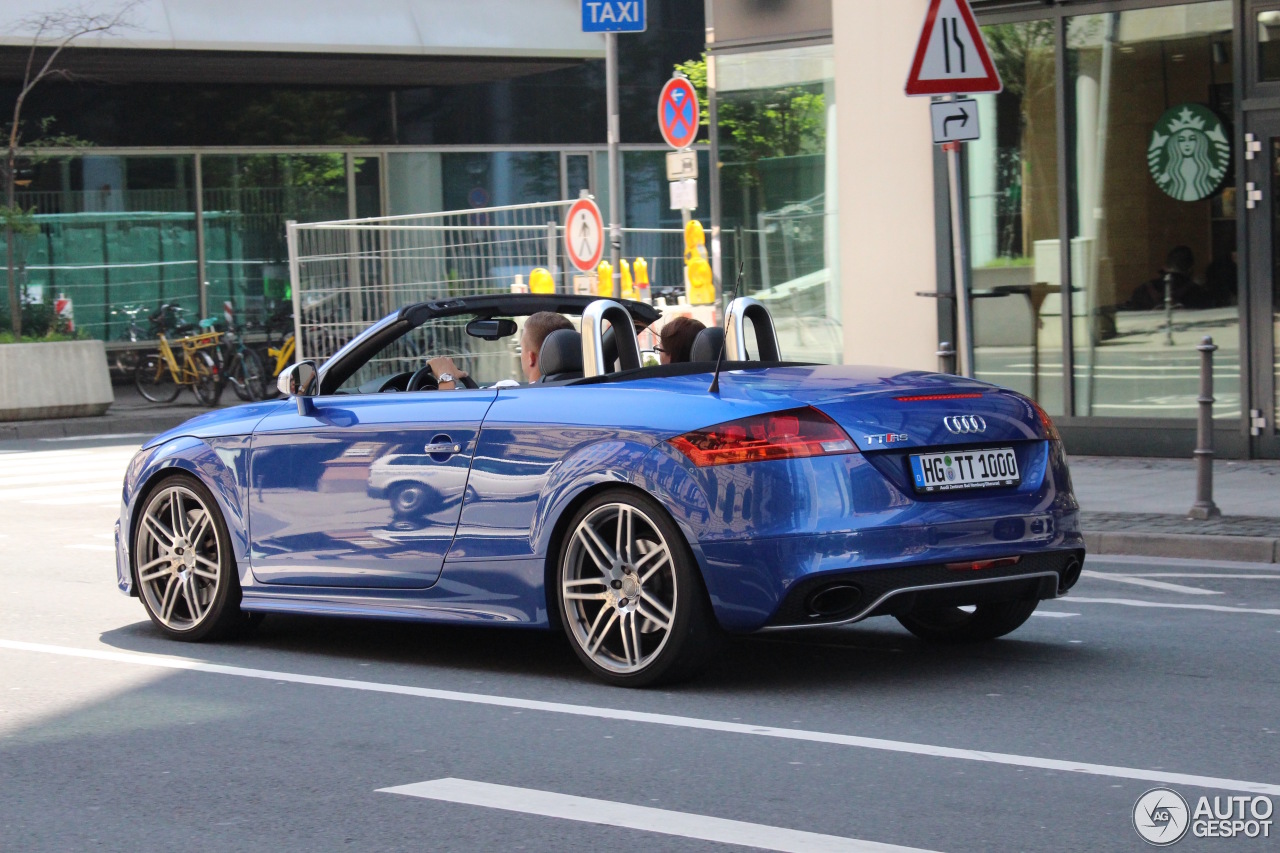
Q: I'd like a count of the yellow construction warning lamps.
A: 6